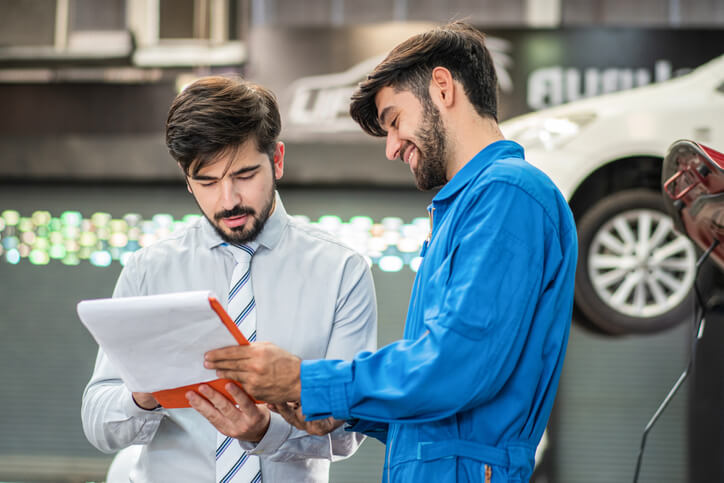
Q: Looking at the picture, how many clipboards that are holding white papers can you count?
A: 1